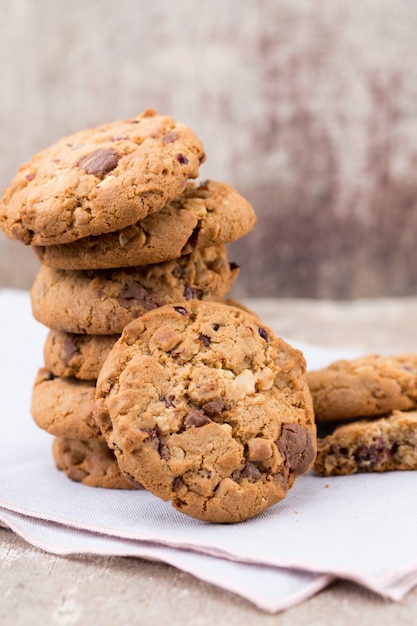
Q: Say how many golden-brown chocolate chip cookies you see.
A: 9